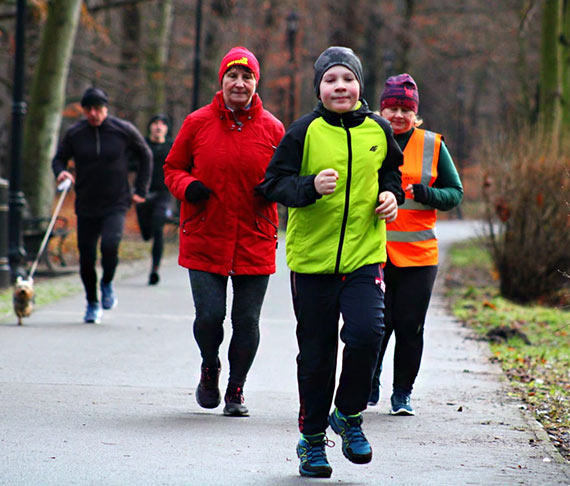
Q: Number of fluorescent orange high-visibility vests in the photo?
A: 1